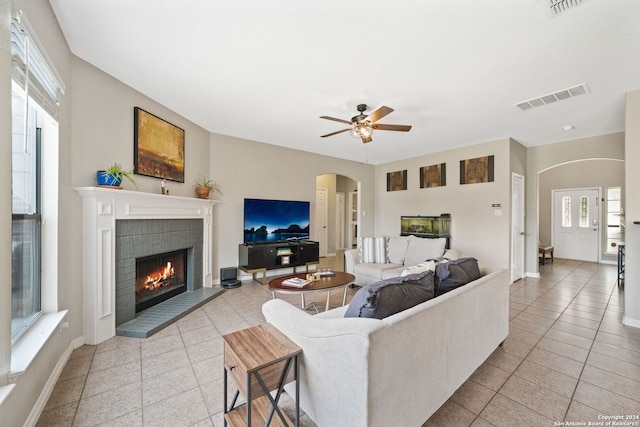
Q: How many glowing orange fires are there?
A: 1